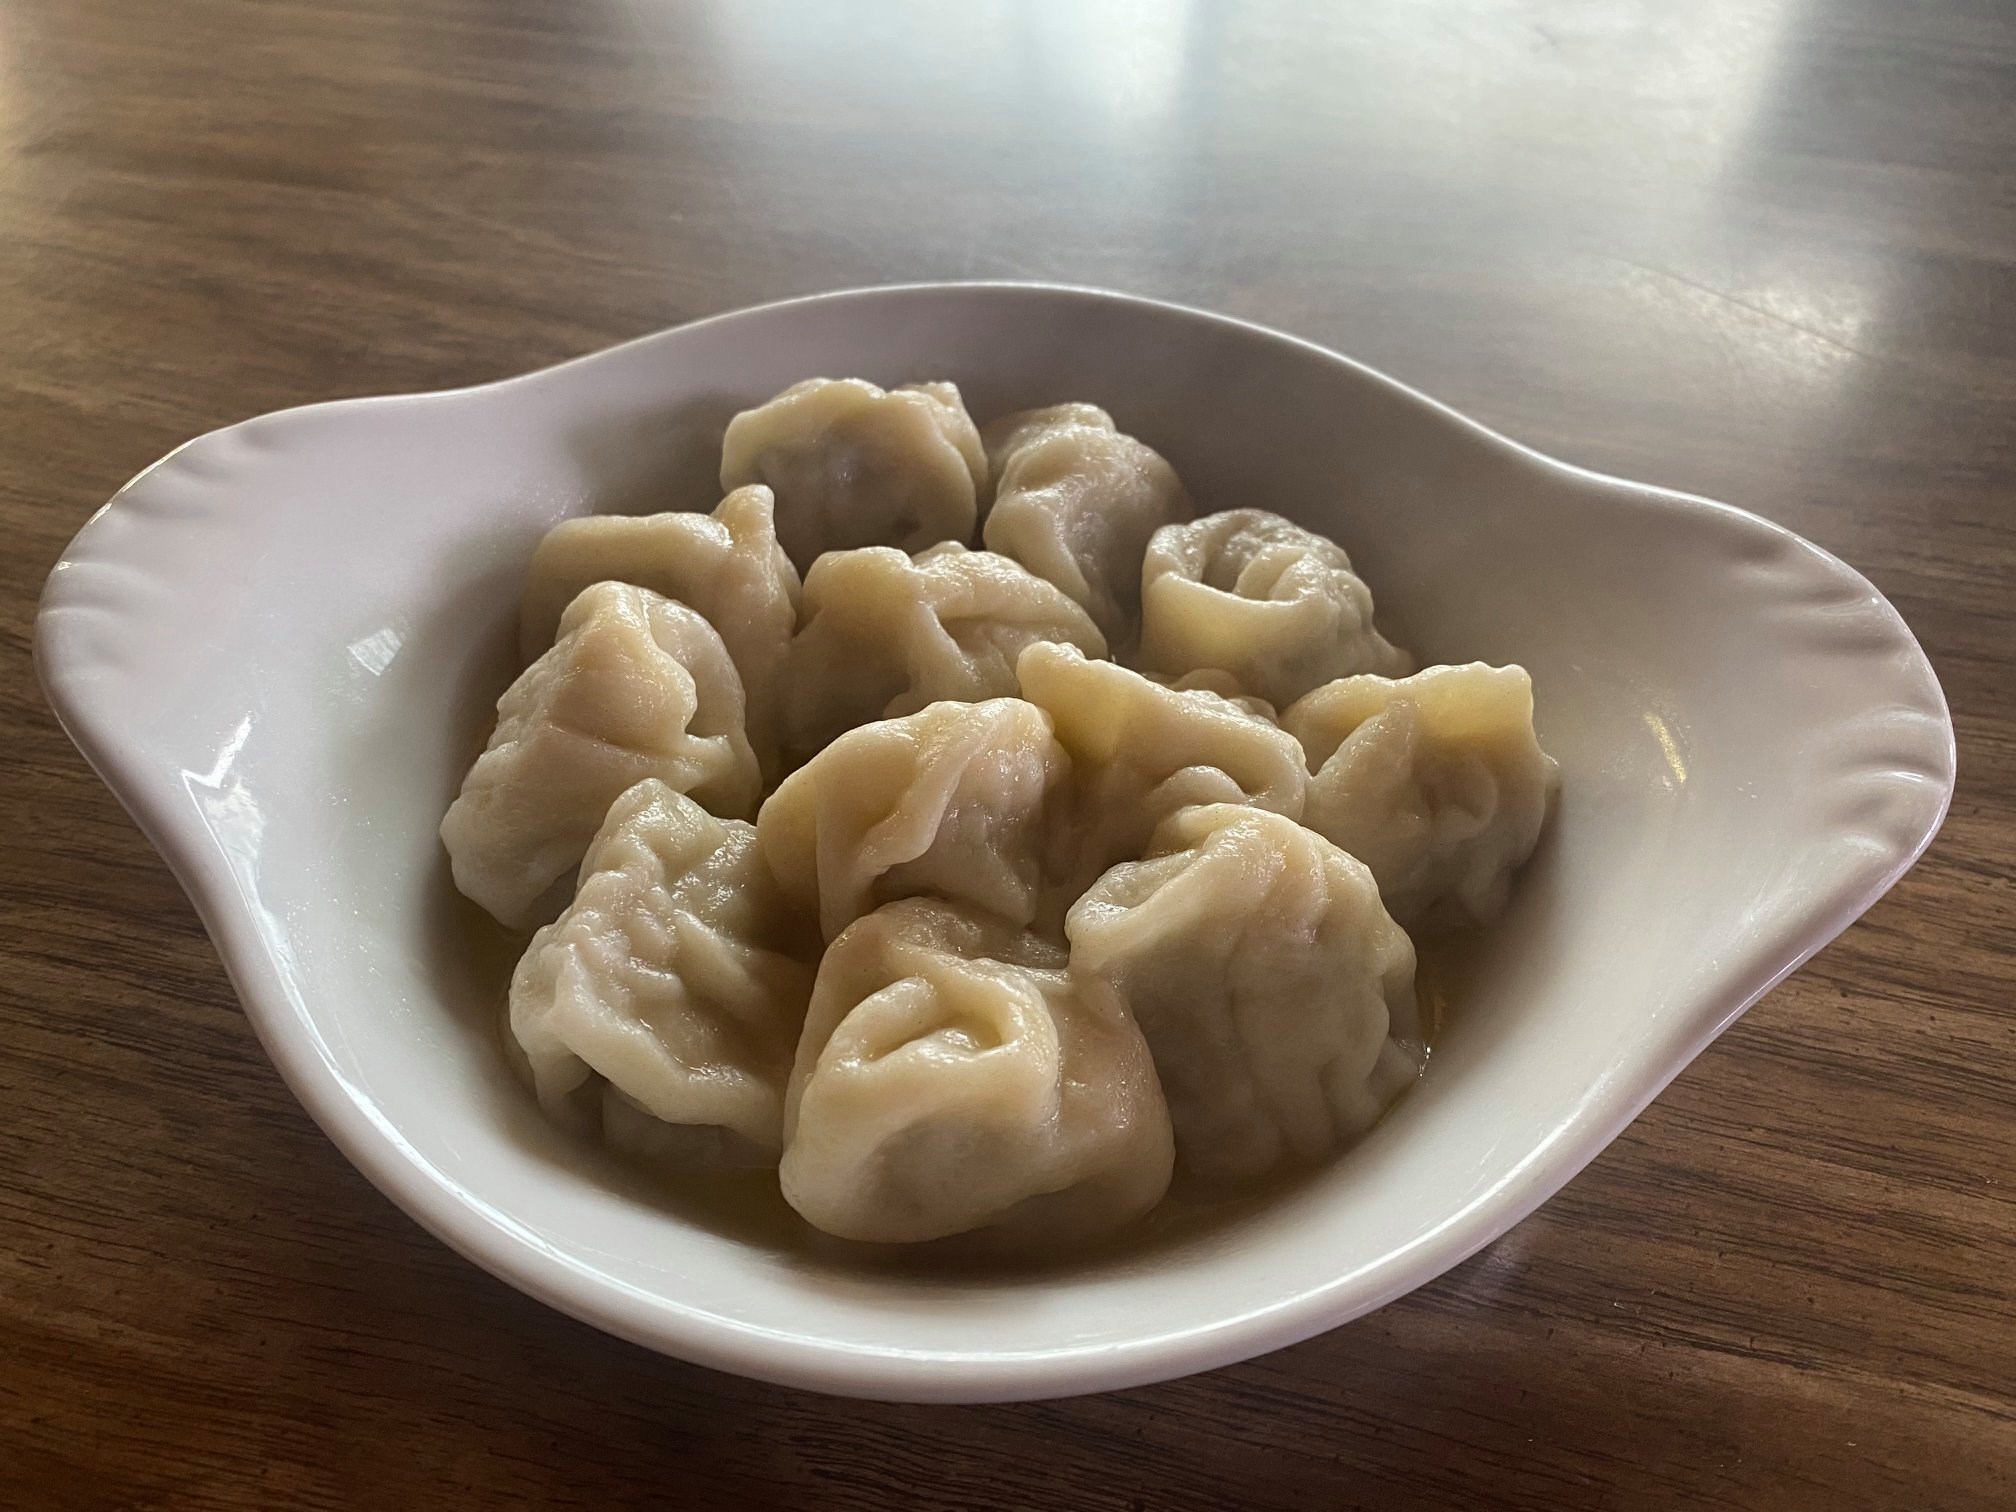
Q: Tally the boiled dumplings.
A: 12